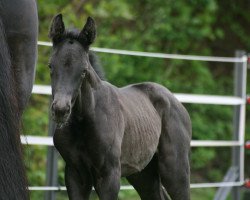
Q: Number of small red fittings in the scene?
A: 4